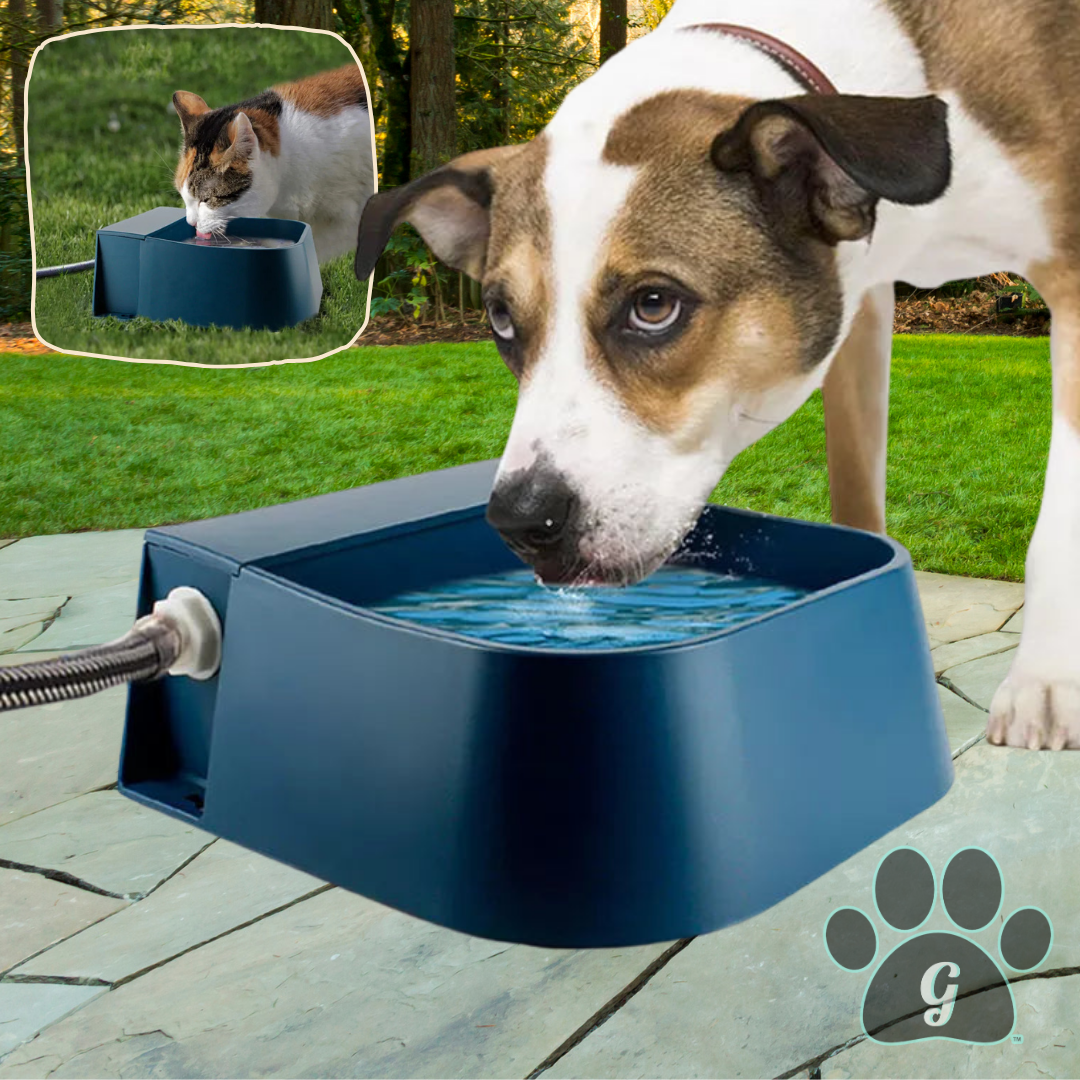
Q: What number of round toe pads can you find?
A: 4